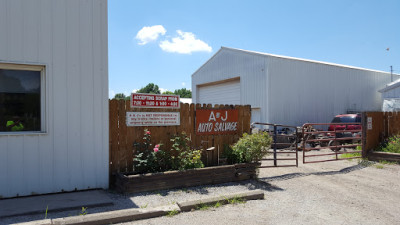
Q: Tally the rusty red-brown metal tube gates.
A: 2